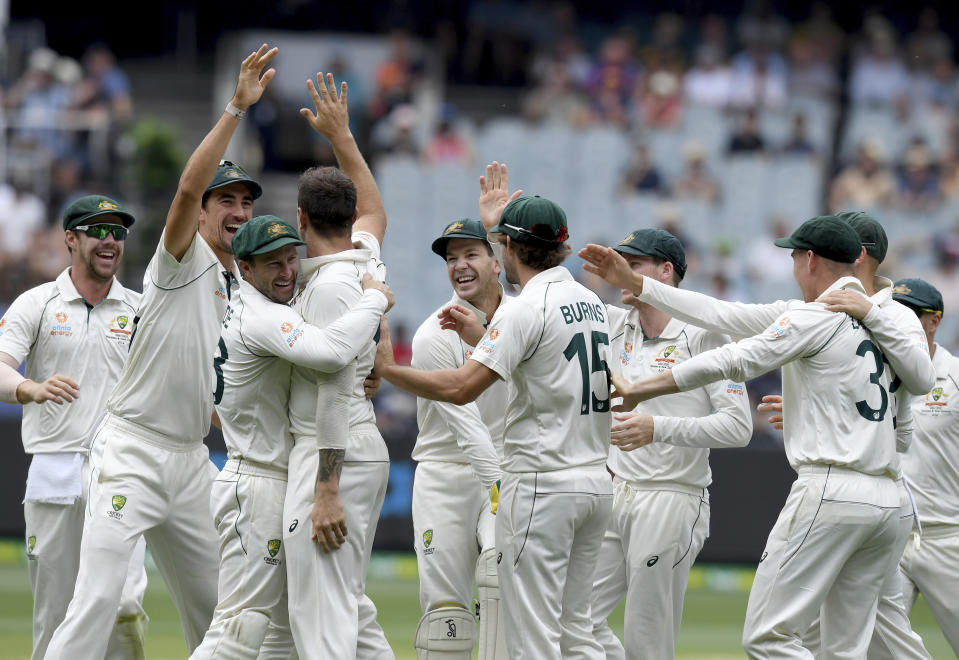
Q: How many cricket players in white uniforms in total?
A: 10